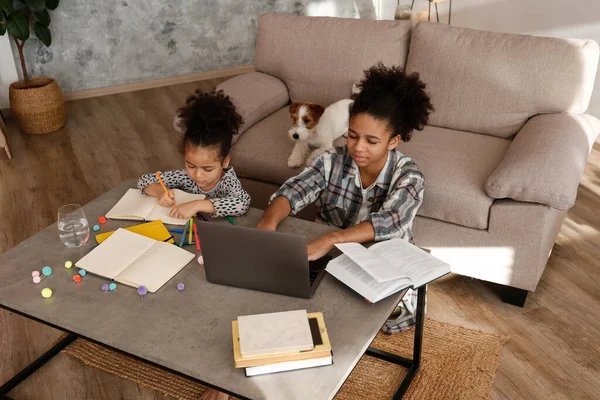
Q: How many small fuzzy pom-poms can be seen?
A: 14